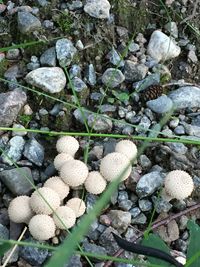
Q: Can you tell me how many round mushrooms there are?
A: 13